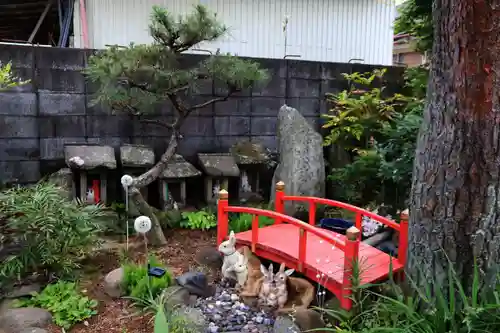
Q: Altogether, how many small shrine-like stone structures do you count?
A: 5